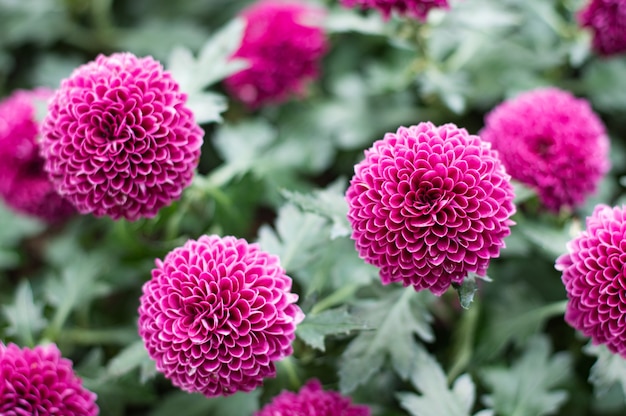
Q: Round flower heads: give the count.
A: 11